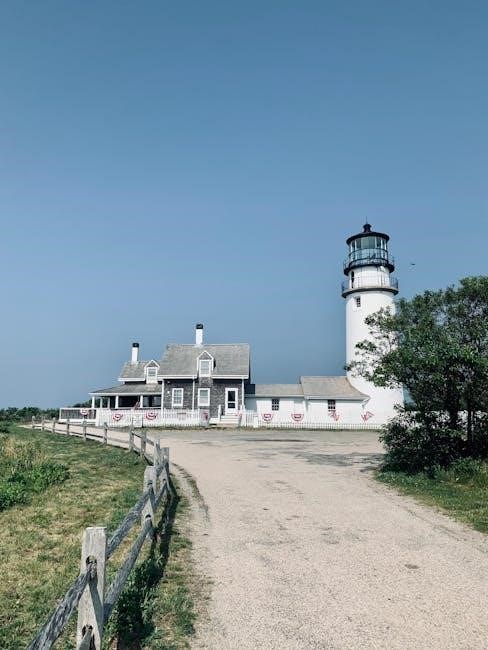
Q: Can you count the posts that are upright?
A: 12